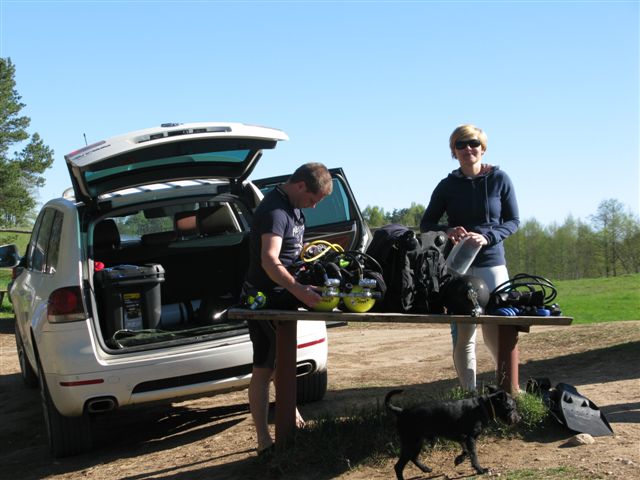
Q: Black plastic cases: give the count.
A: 1